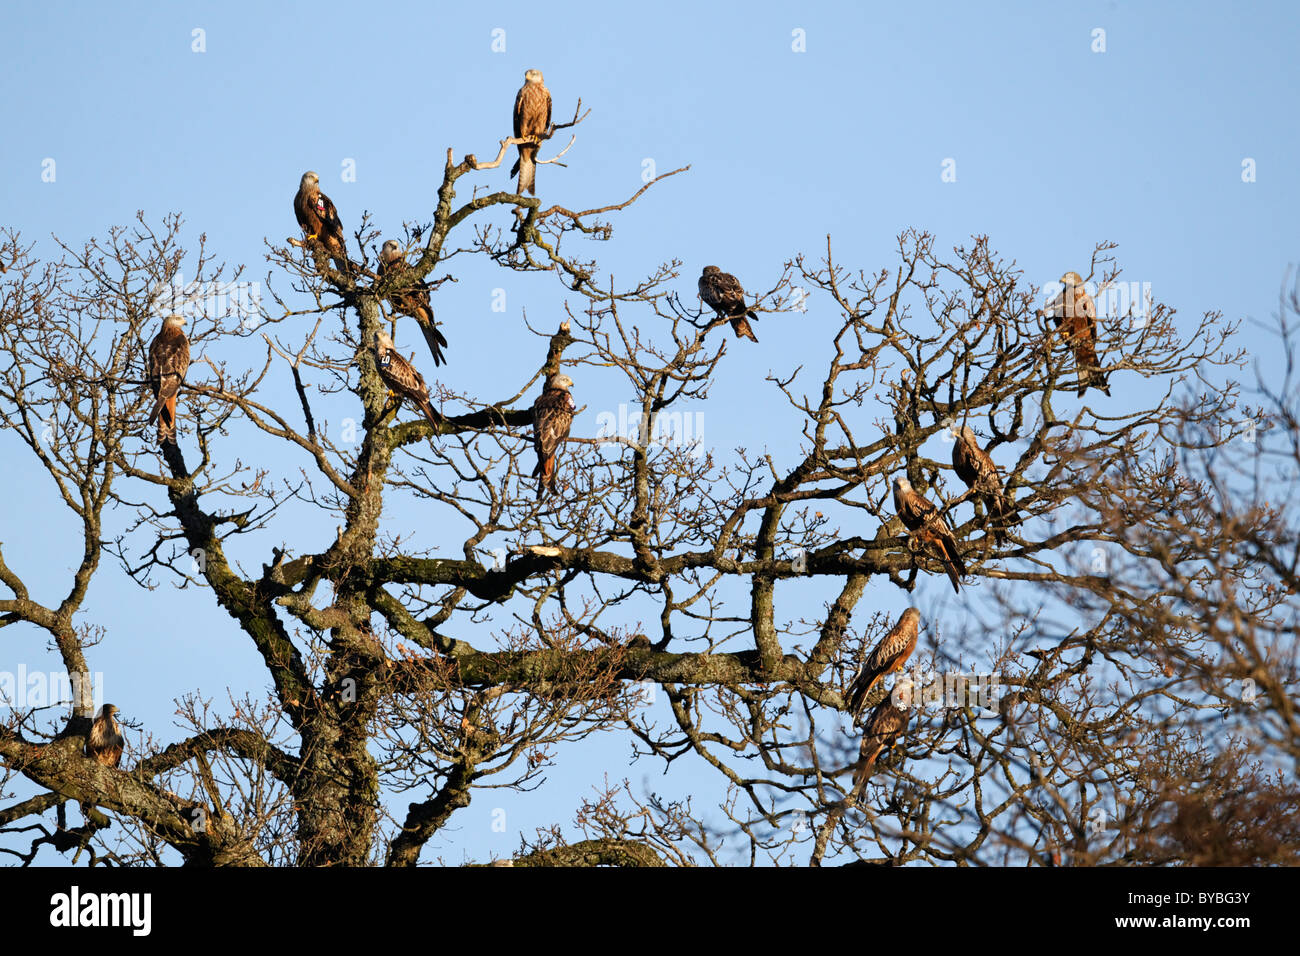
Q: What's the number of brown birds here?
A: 13